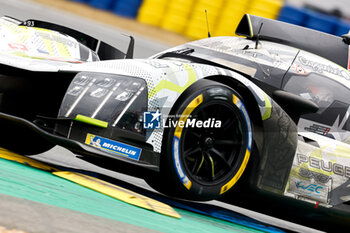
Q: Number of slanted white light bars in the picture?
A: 3